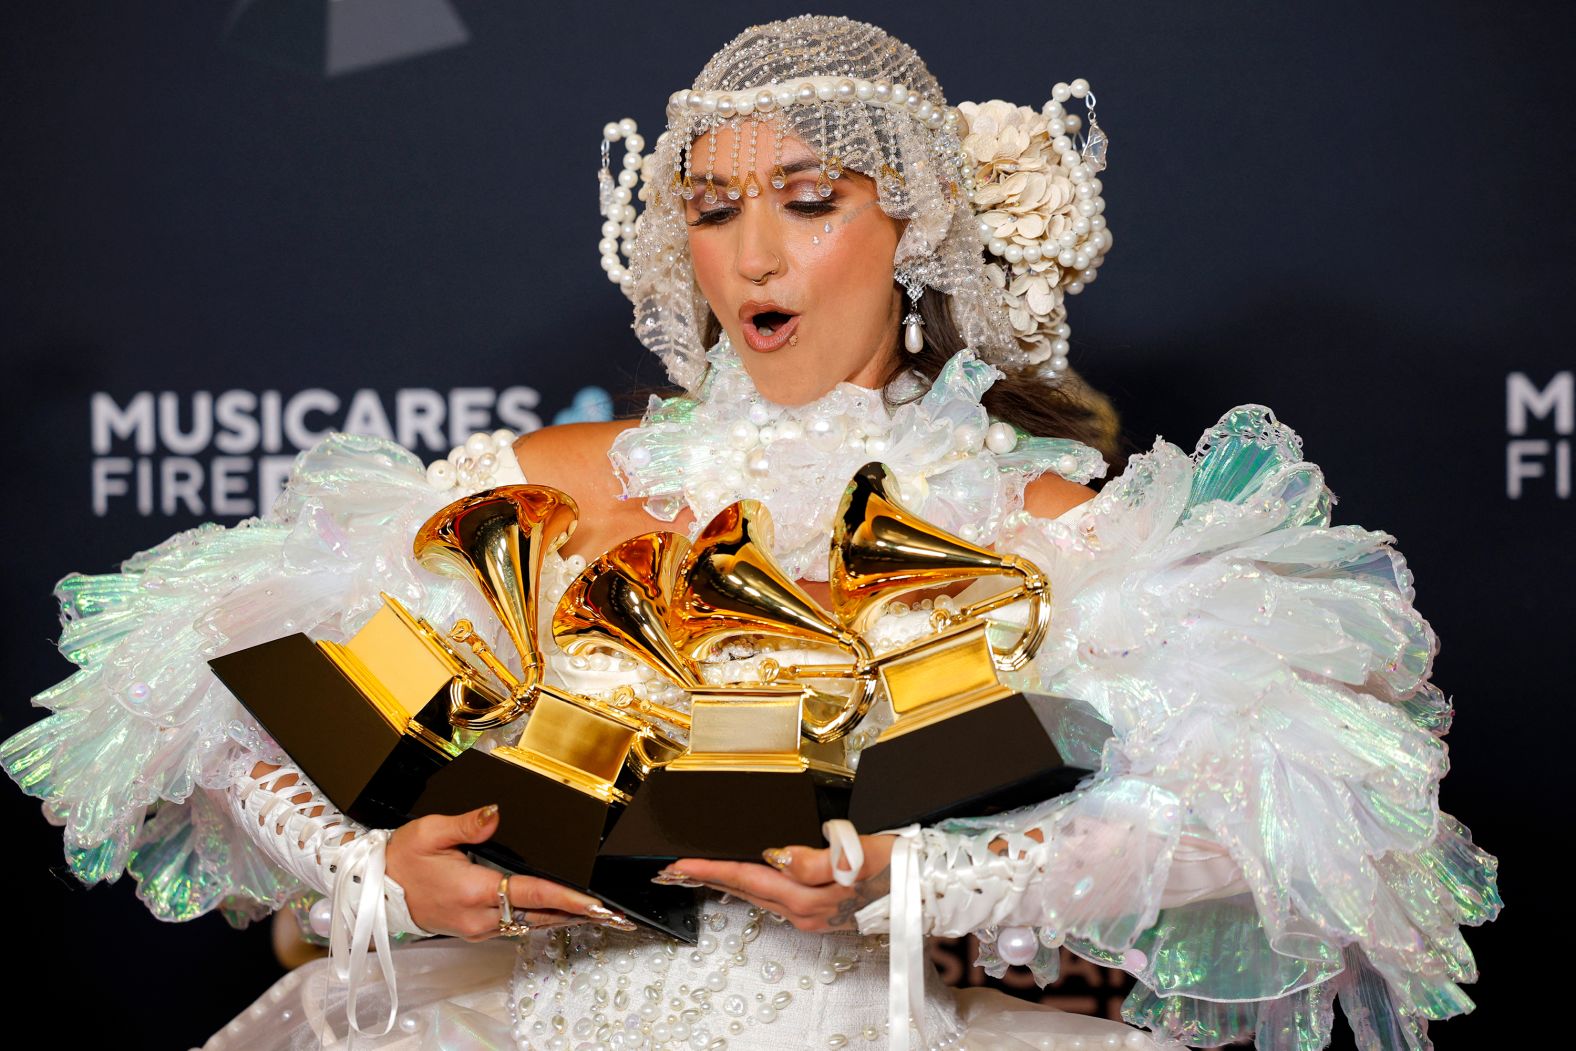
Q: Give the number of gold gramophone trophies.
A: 4